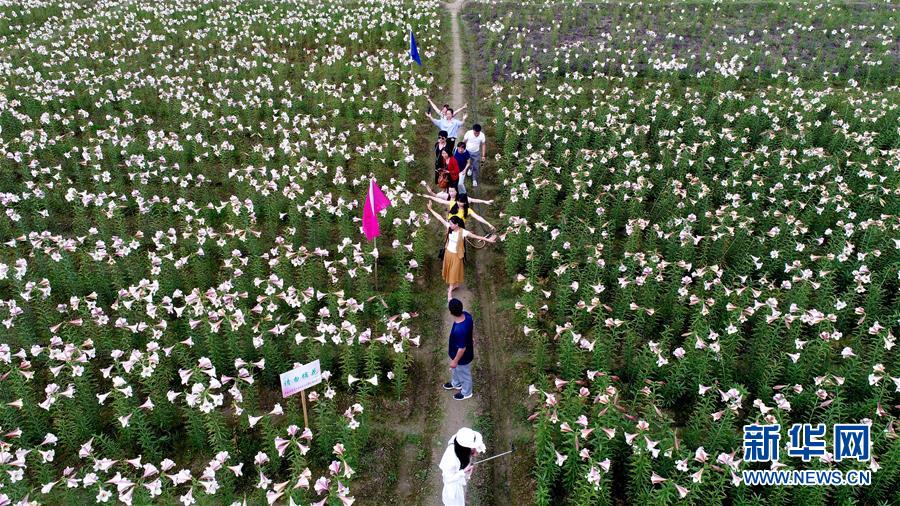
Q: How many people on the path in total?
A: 11